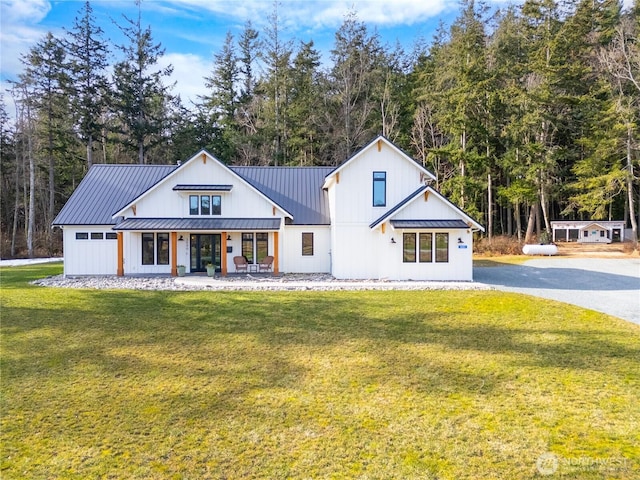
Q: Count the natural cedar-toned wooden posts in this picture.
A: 4